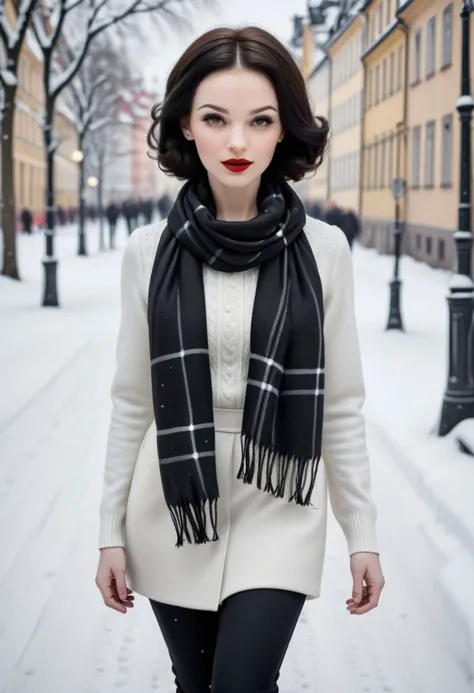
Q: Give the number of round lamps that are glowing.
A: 2